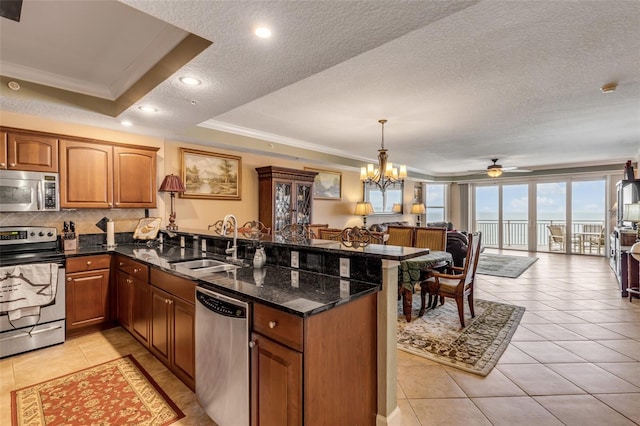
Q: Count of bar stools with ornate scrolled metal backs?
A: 4